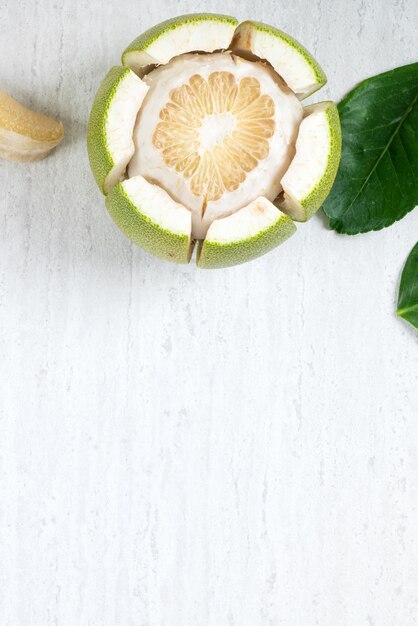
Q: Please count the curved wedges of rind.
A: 6